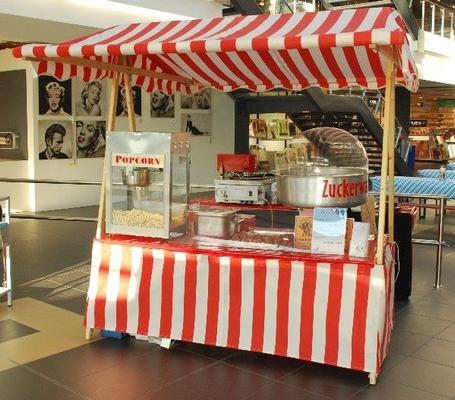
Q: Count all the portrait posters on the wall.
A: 8